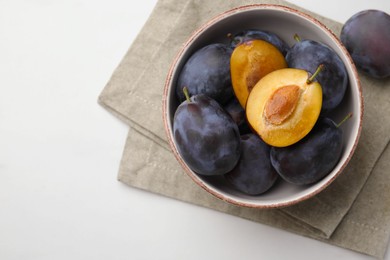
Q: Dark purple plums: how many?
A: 8